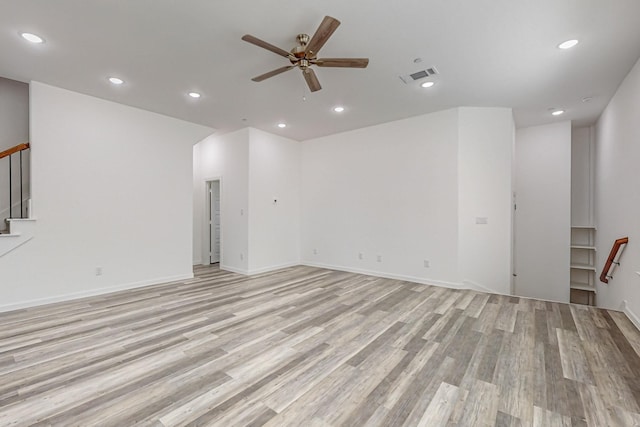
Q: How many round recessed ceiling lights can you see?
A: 8